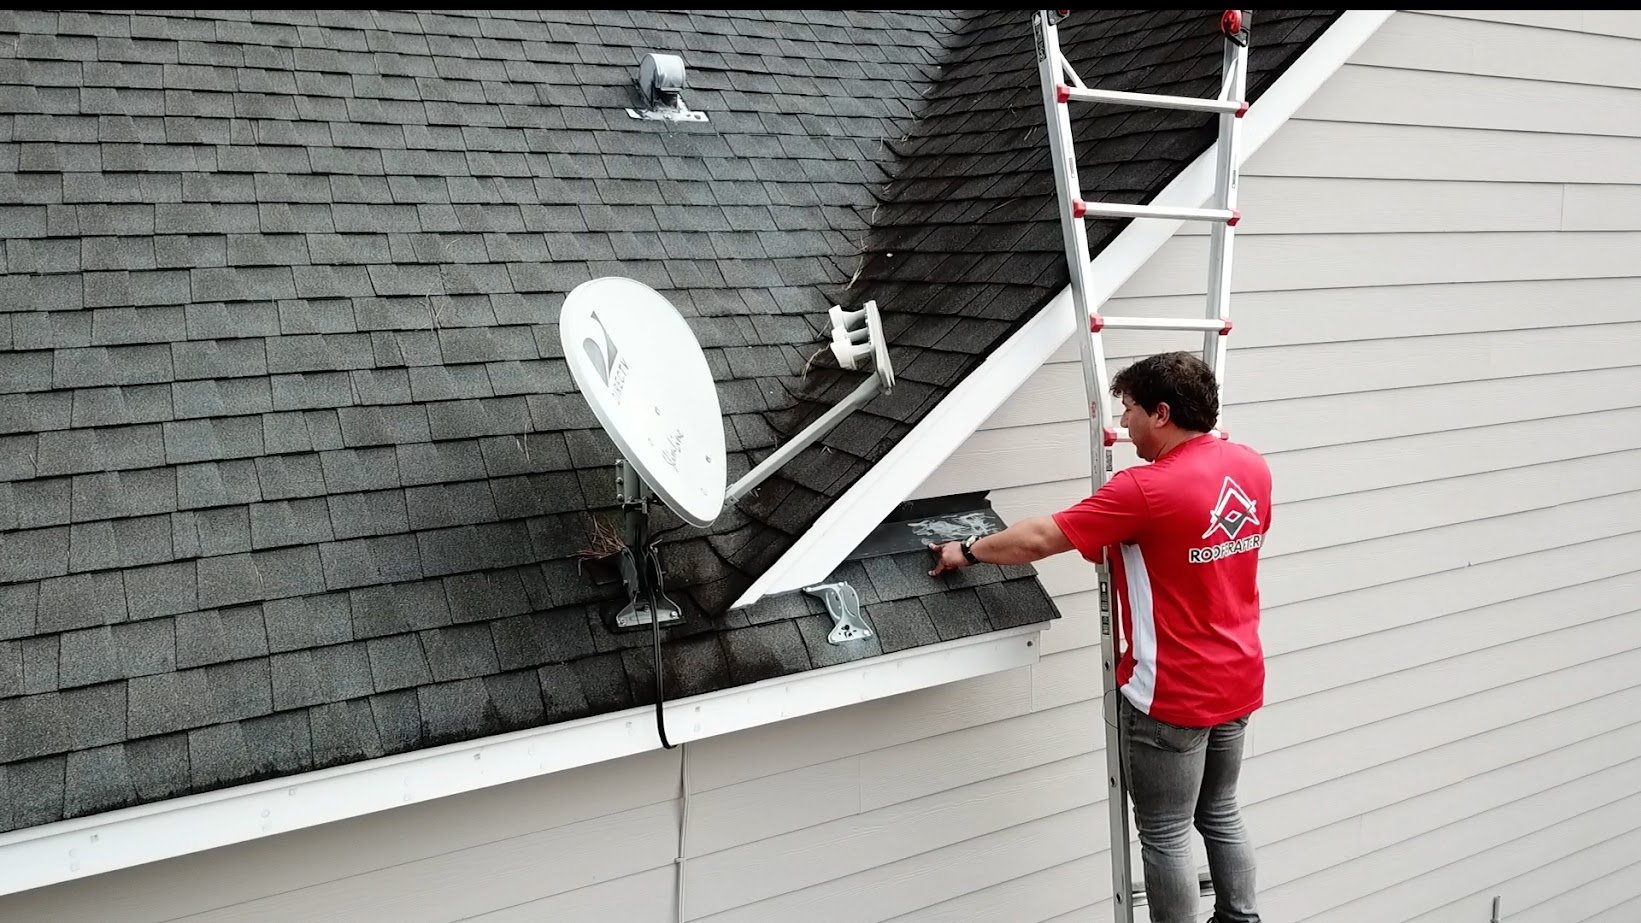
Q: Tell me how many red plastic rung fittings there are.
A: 8